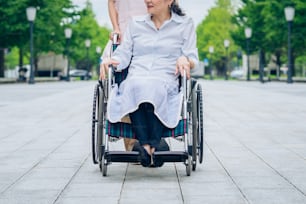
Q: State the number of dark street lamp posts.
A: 8